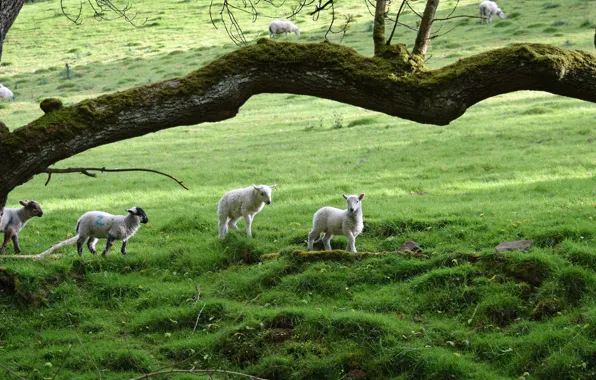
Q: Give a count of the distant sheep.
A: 3